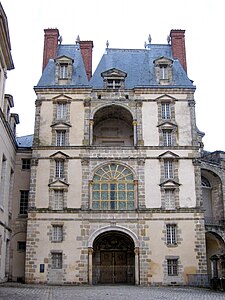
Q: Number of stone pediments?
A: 11